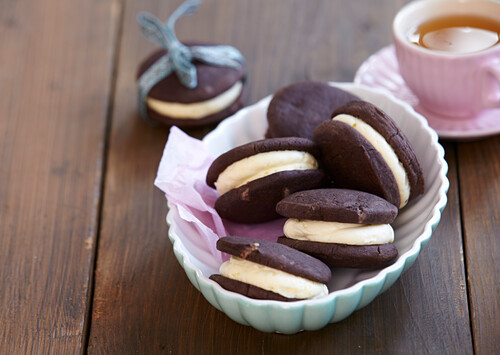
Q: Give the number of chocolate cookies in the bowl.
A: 5